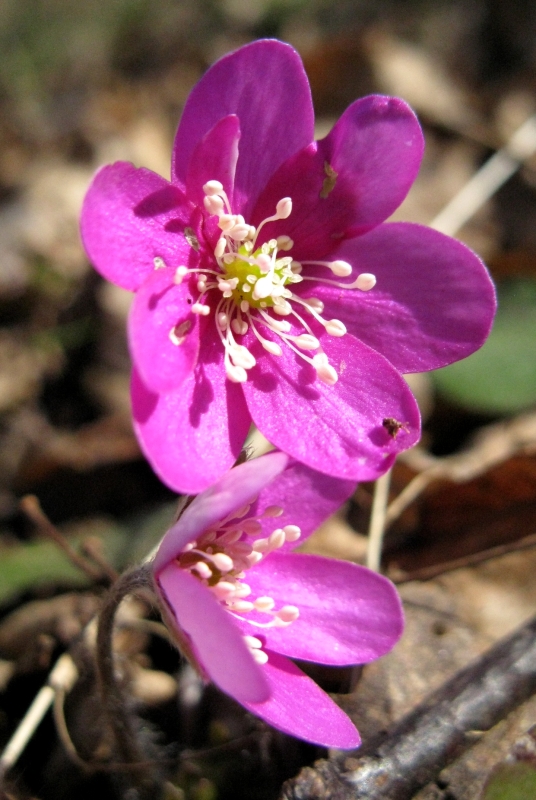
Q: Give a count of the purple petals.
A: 13